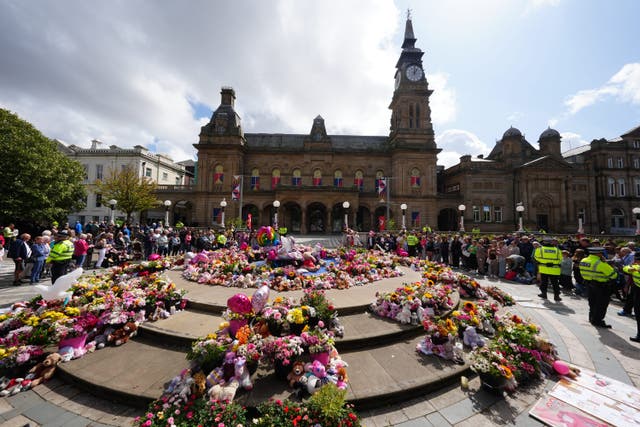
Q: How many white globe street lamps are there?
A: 9